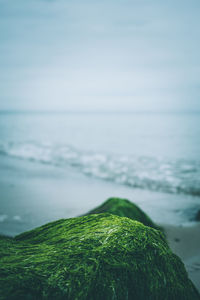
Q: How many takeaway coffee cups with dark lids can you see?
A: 0